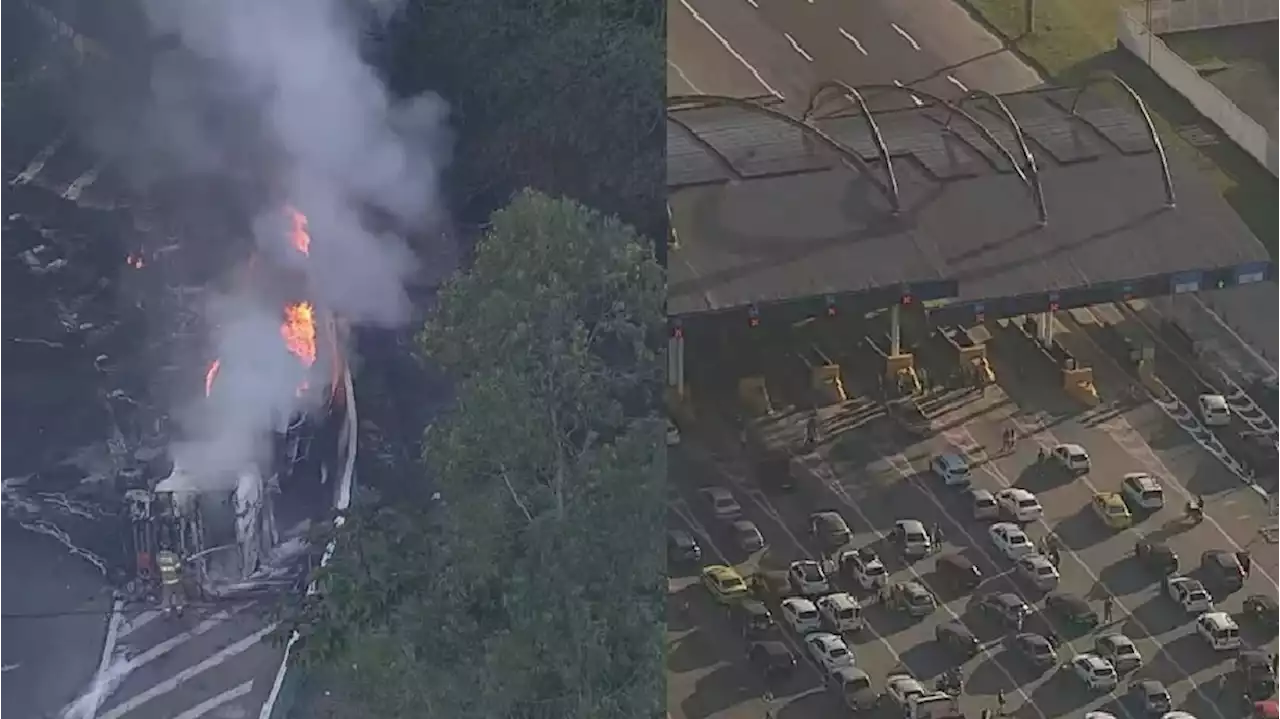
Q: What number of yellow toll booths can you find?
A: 5